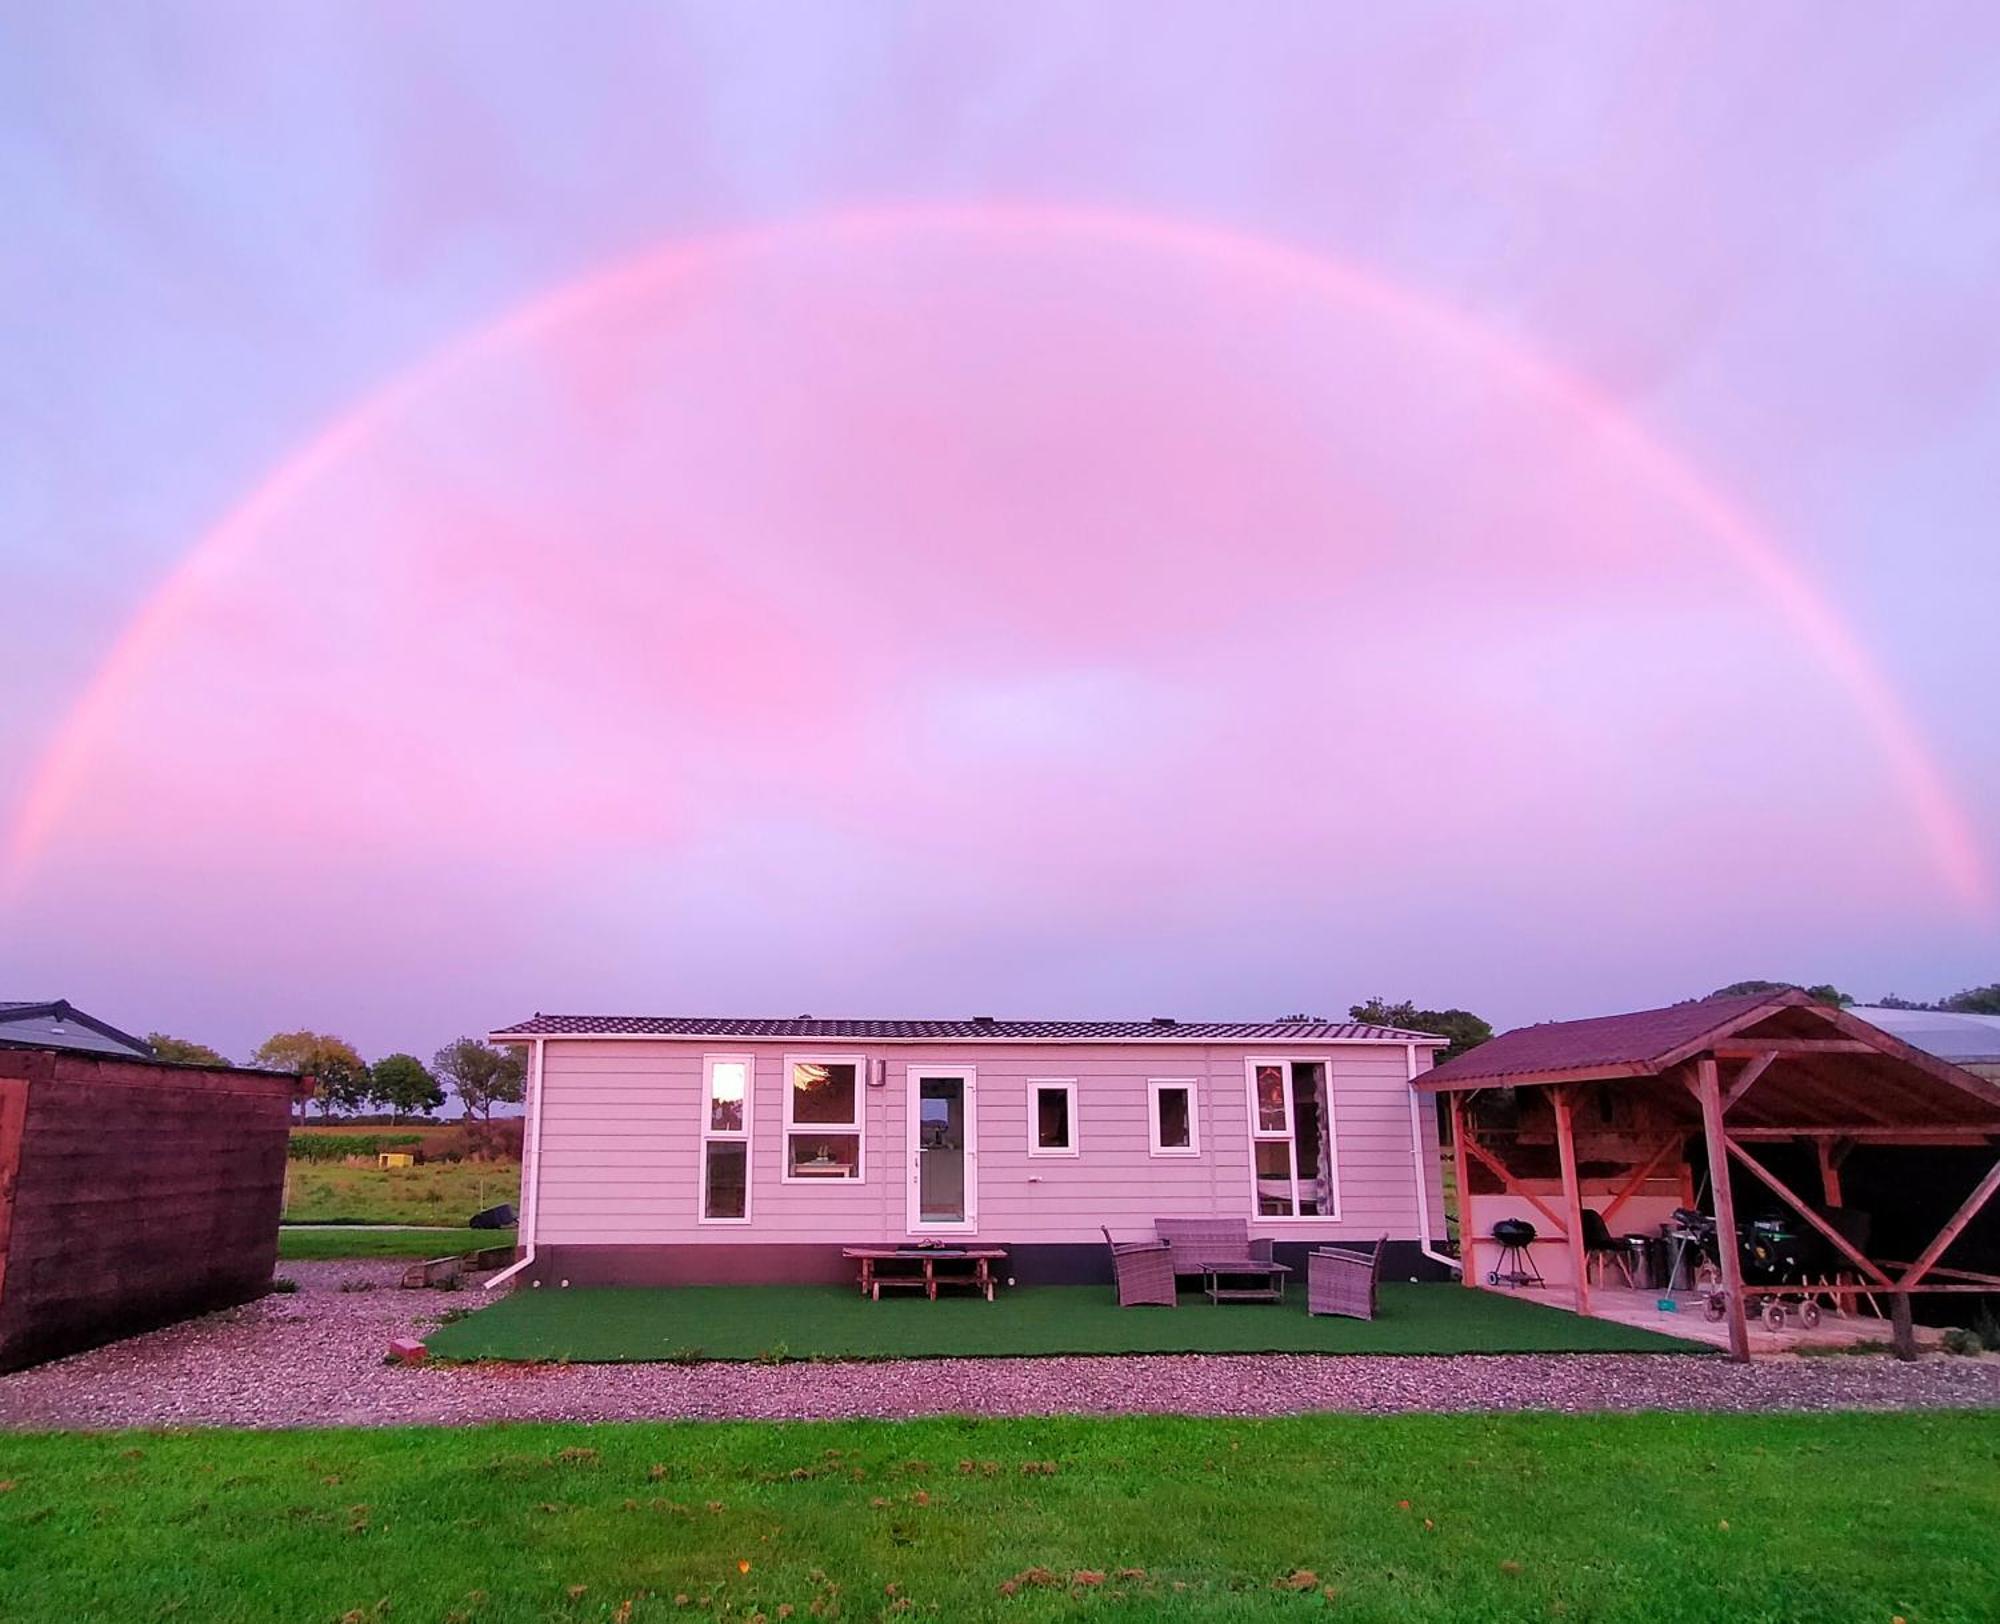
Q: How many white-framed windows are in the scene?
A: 5